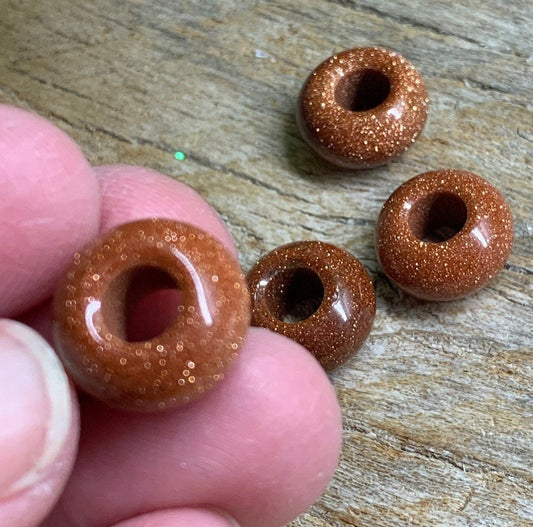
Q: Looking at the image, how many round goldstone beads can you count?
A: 4